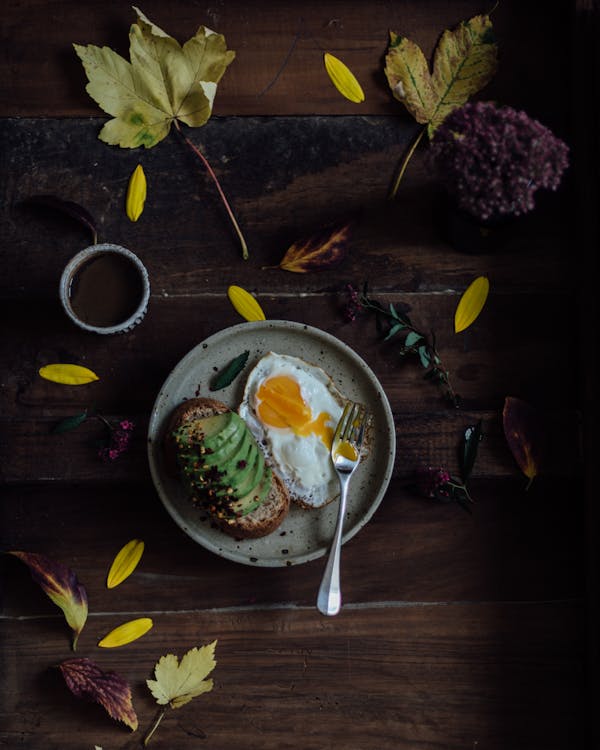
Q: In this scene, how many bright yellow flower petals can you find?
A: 7